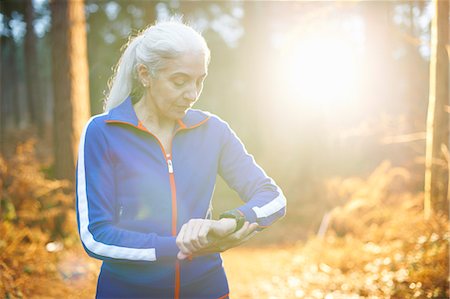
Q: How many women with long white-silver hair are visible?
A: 1